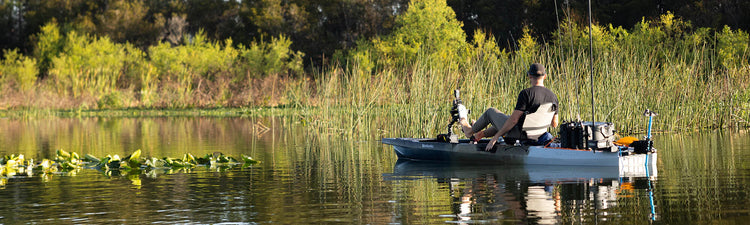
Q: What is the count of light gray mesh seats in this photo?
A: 1